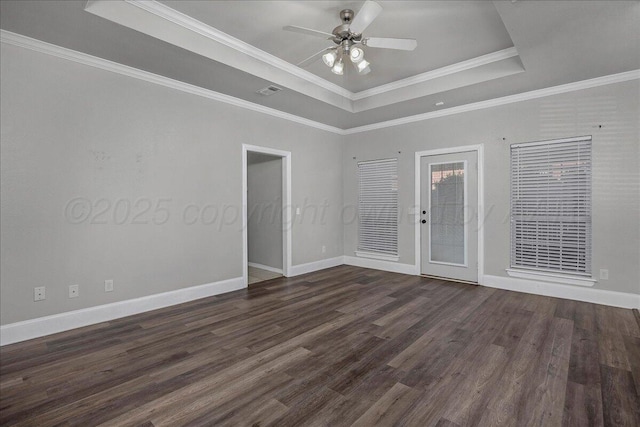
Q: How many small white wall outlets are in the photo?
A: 5